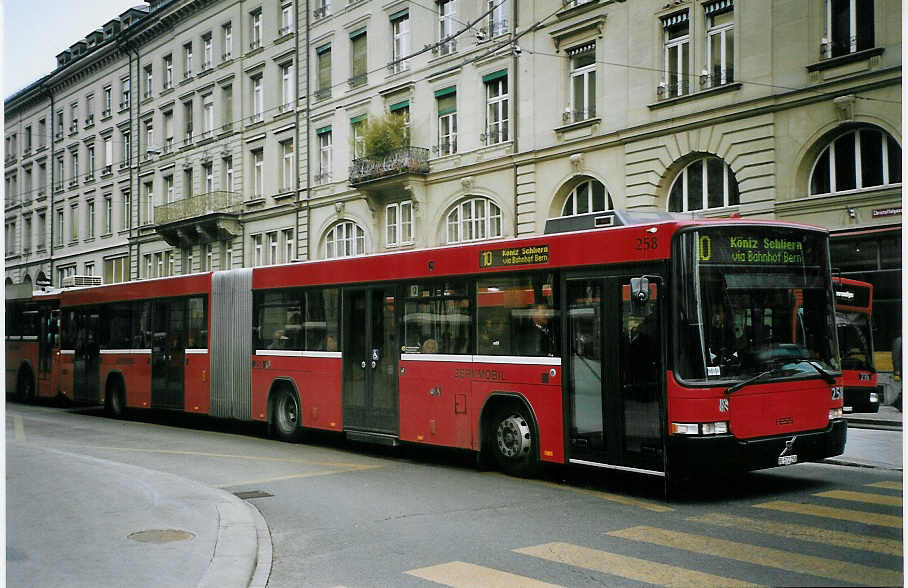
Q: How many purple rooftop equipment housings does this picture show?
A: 0